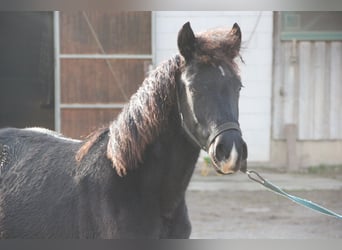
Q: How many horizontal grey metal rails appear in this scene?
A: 2